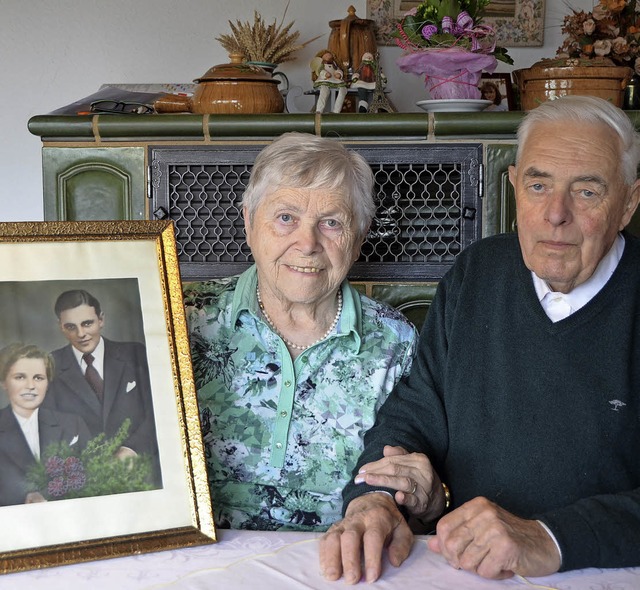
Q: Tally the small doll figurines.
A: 2